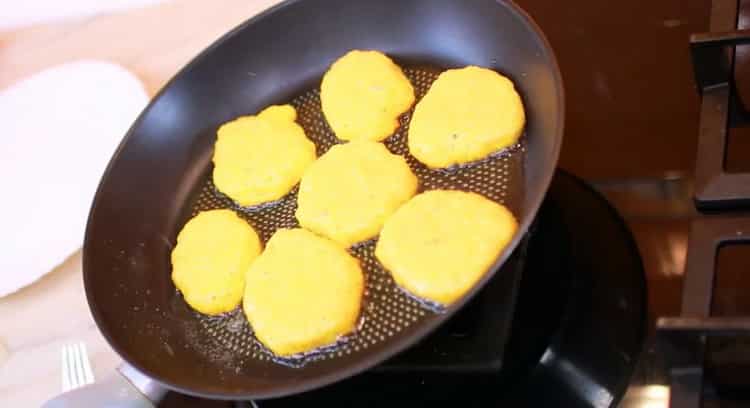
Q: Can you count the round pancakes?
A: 7